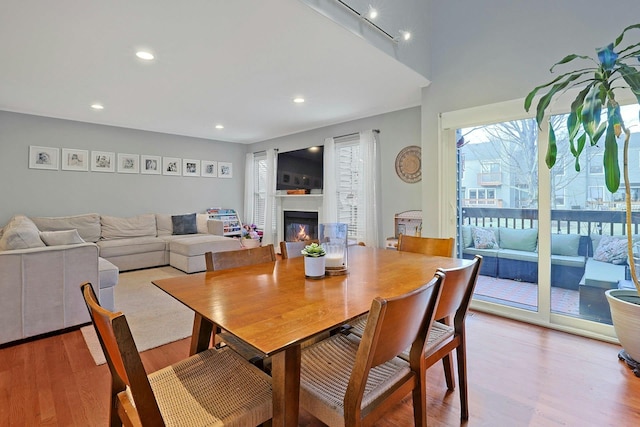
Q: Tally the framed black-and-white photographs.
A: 9